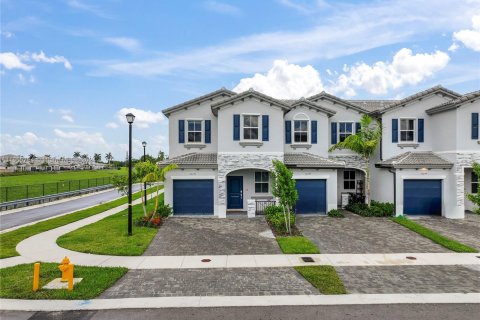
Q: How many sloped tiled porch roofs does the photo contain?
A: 3